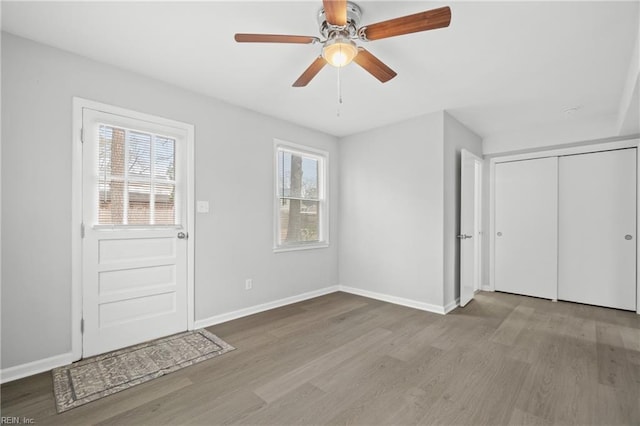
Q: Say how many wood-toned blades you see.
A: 5